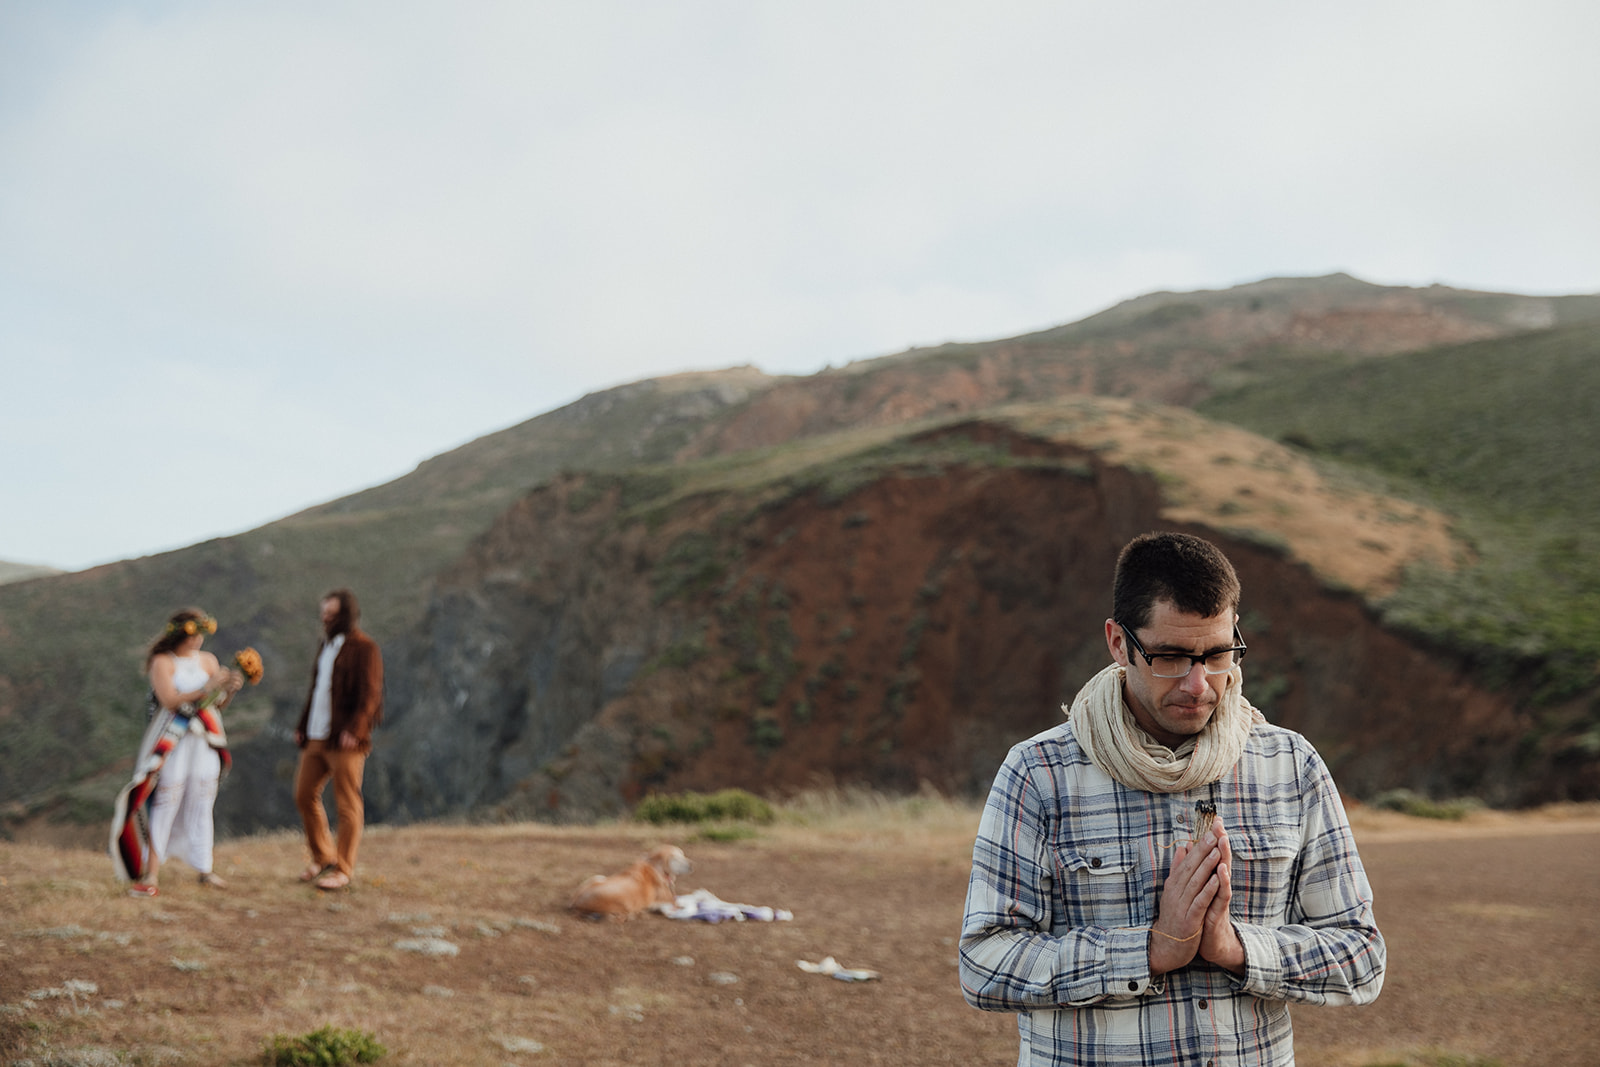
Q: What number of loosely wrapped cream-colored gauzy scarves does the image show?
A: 1